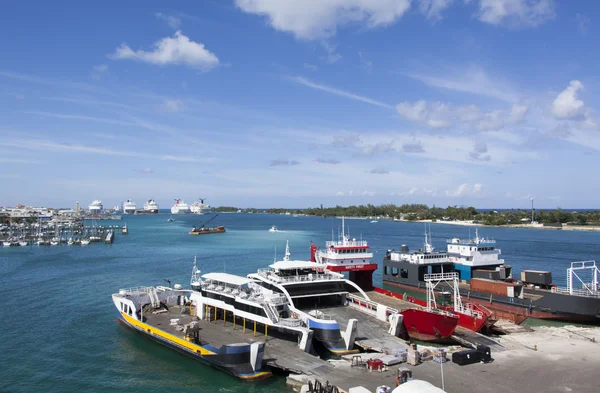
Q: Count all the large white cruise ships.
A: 5